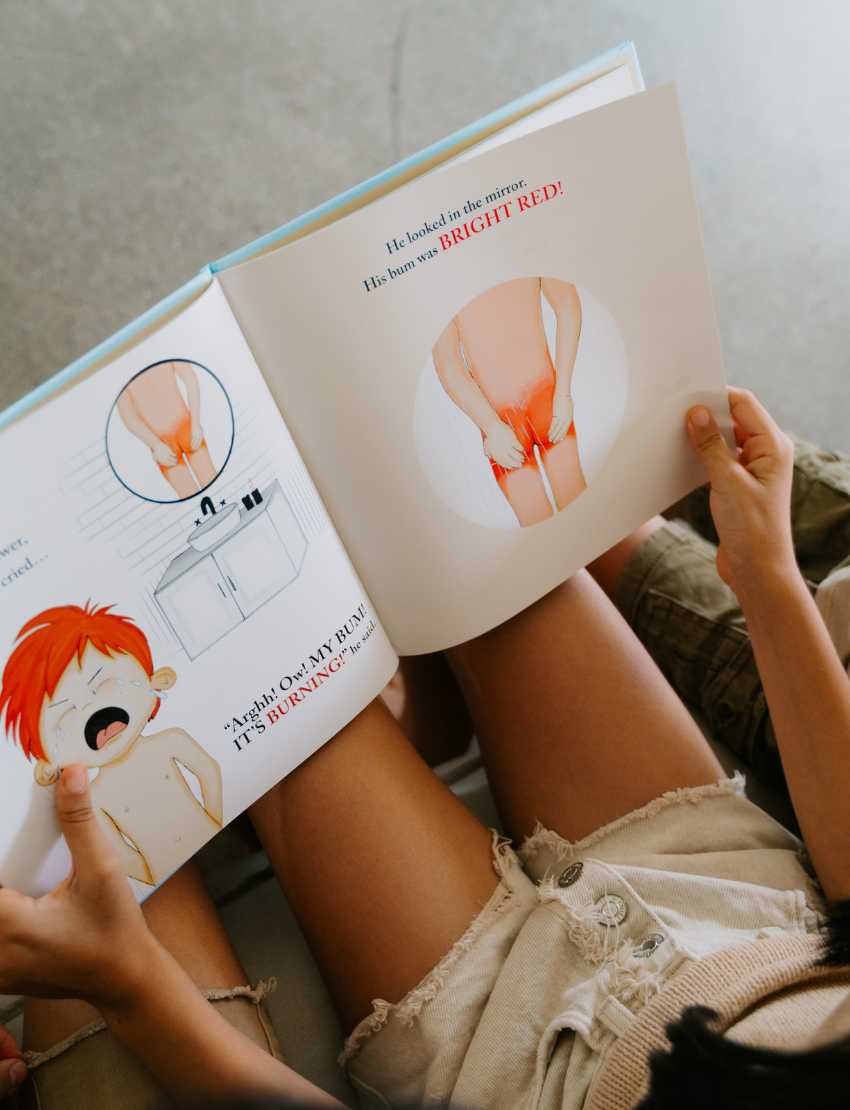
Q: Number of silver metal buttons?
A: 3